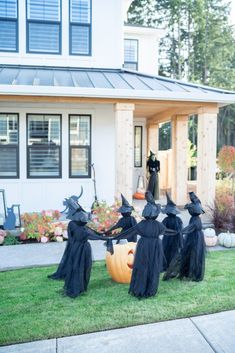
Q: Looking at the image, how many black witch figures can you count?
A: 6